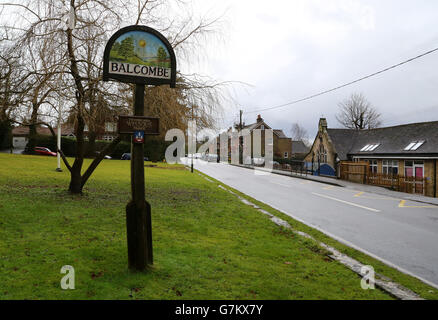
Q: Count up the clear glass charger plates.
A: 0